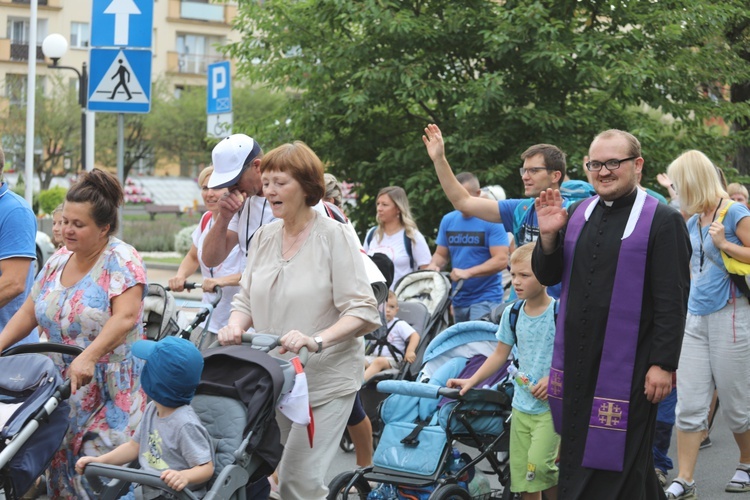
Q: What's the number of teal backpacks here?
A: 1